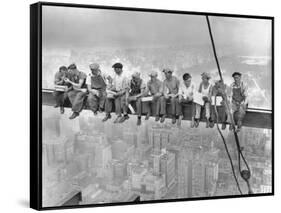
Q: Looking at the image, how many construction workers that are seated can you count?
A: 11